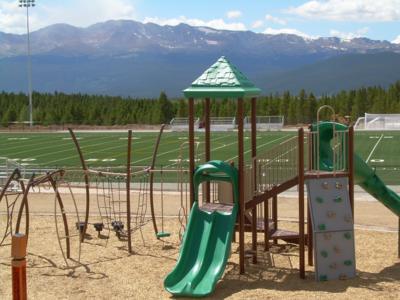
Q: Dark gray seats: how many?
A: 3